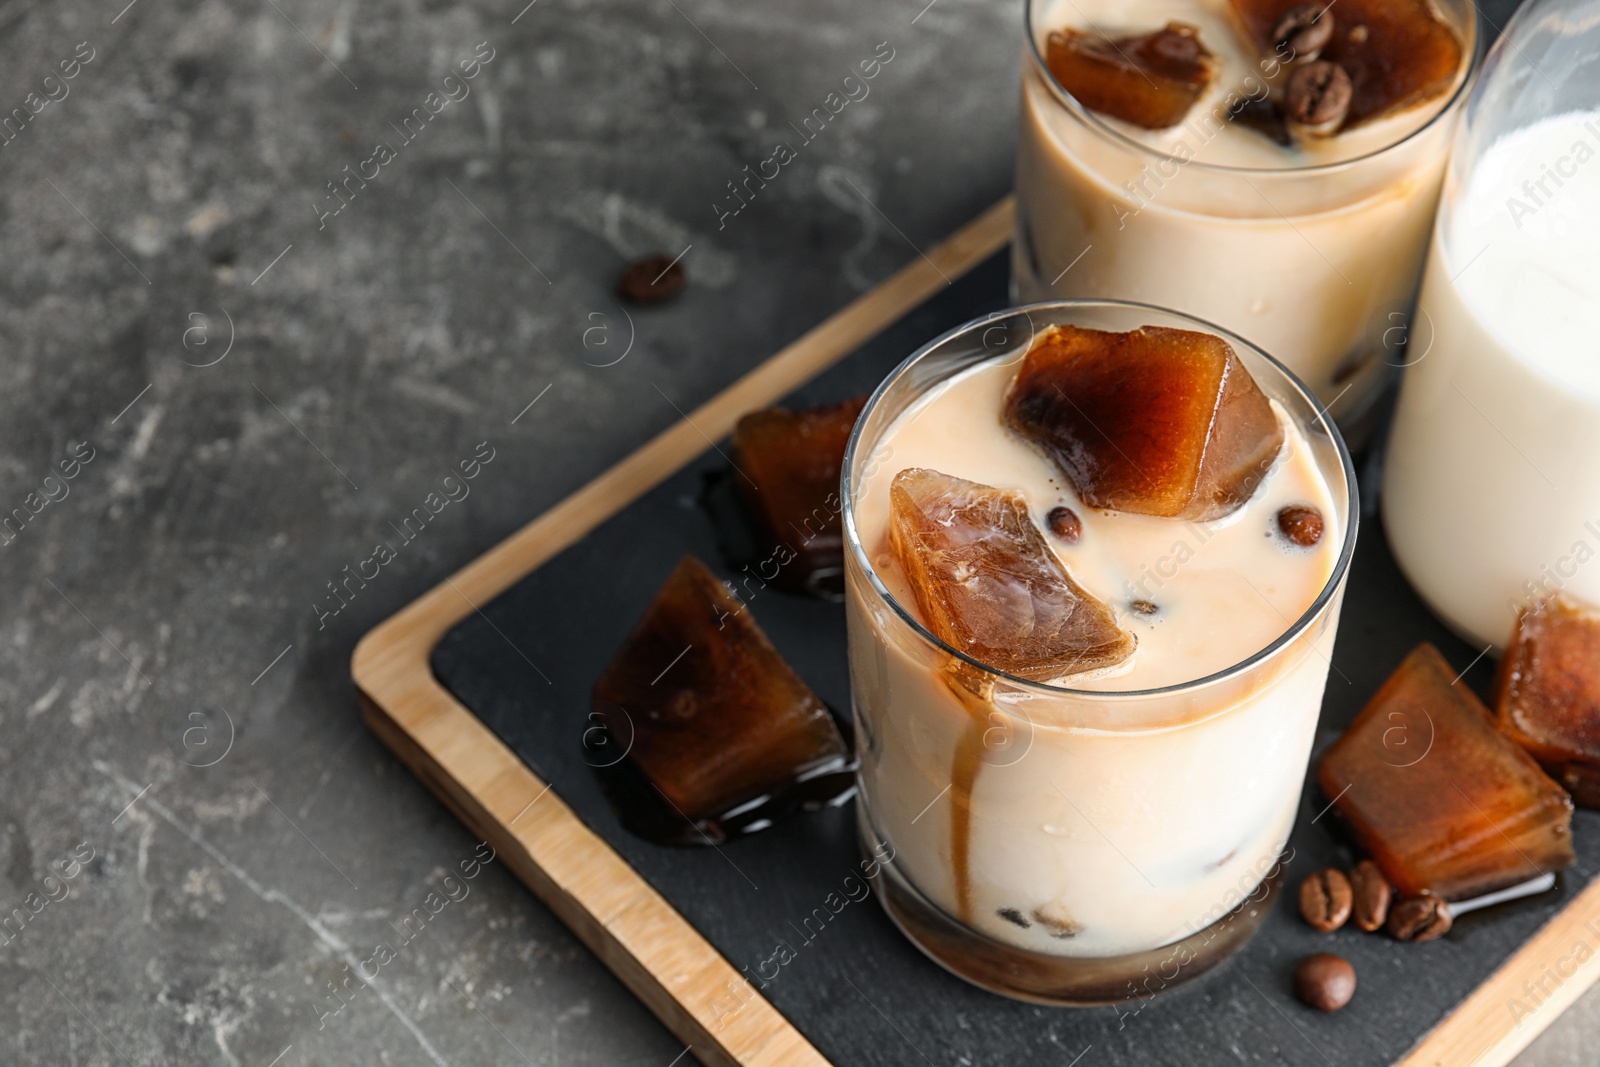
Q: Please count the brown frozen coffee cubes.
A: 8